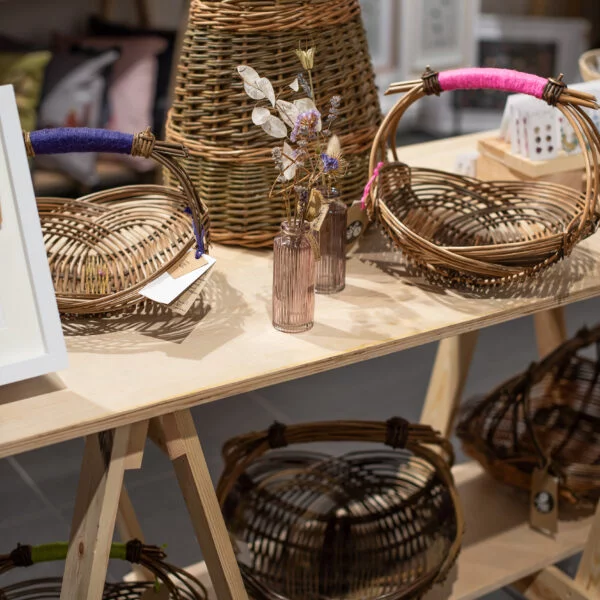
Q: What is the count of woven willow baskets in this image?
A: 6